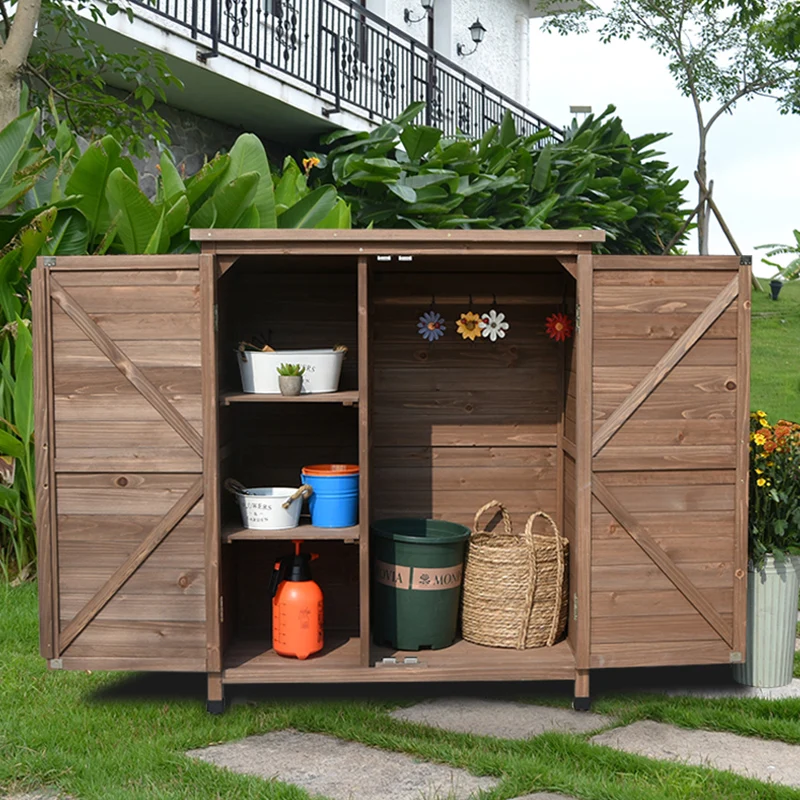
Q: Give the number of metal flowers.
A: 4